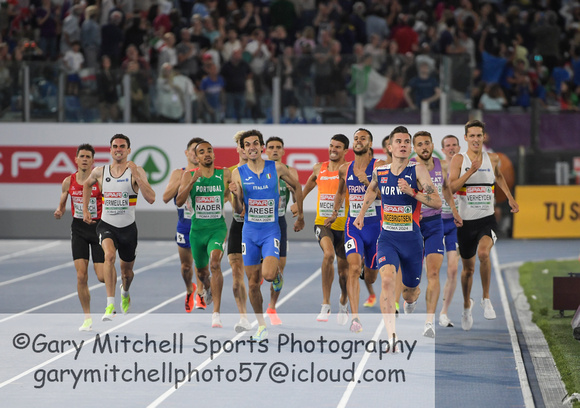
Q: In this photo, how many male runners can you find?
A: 14